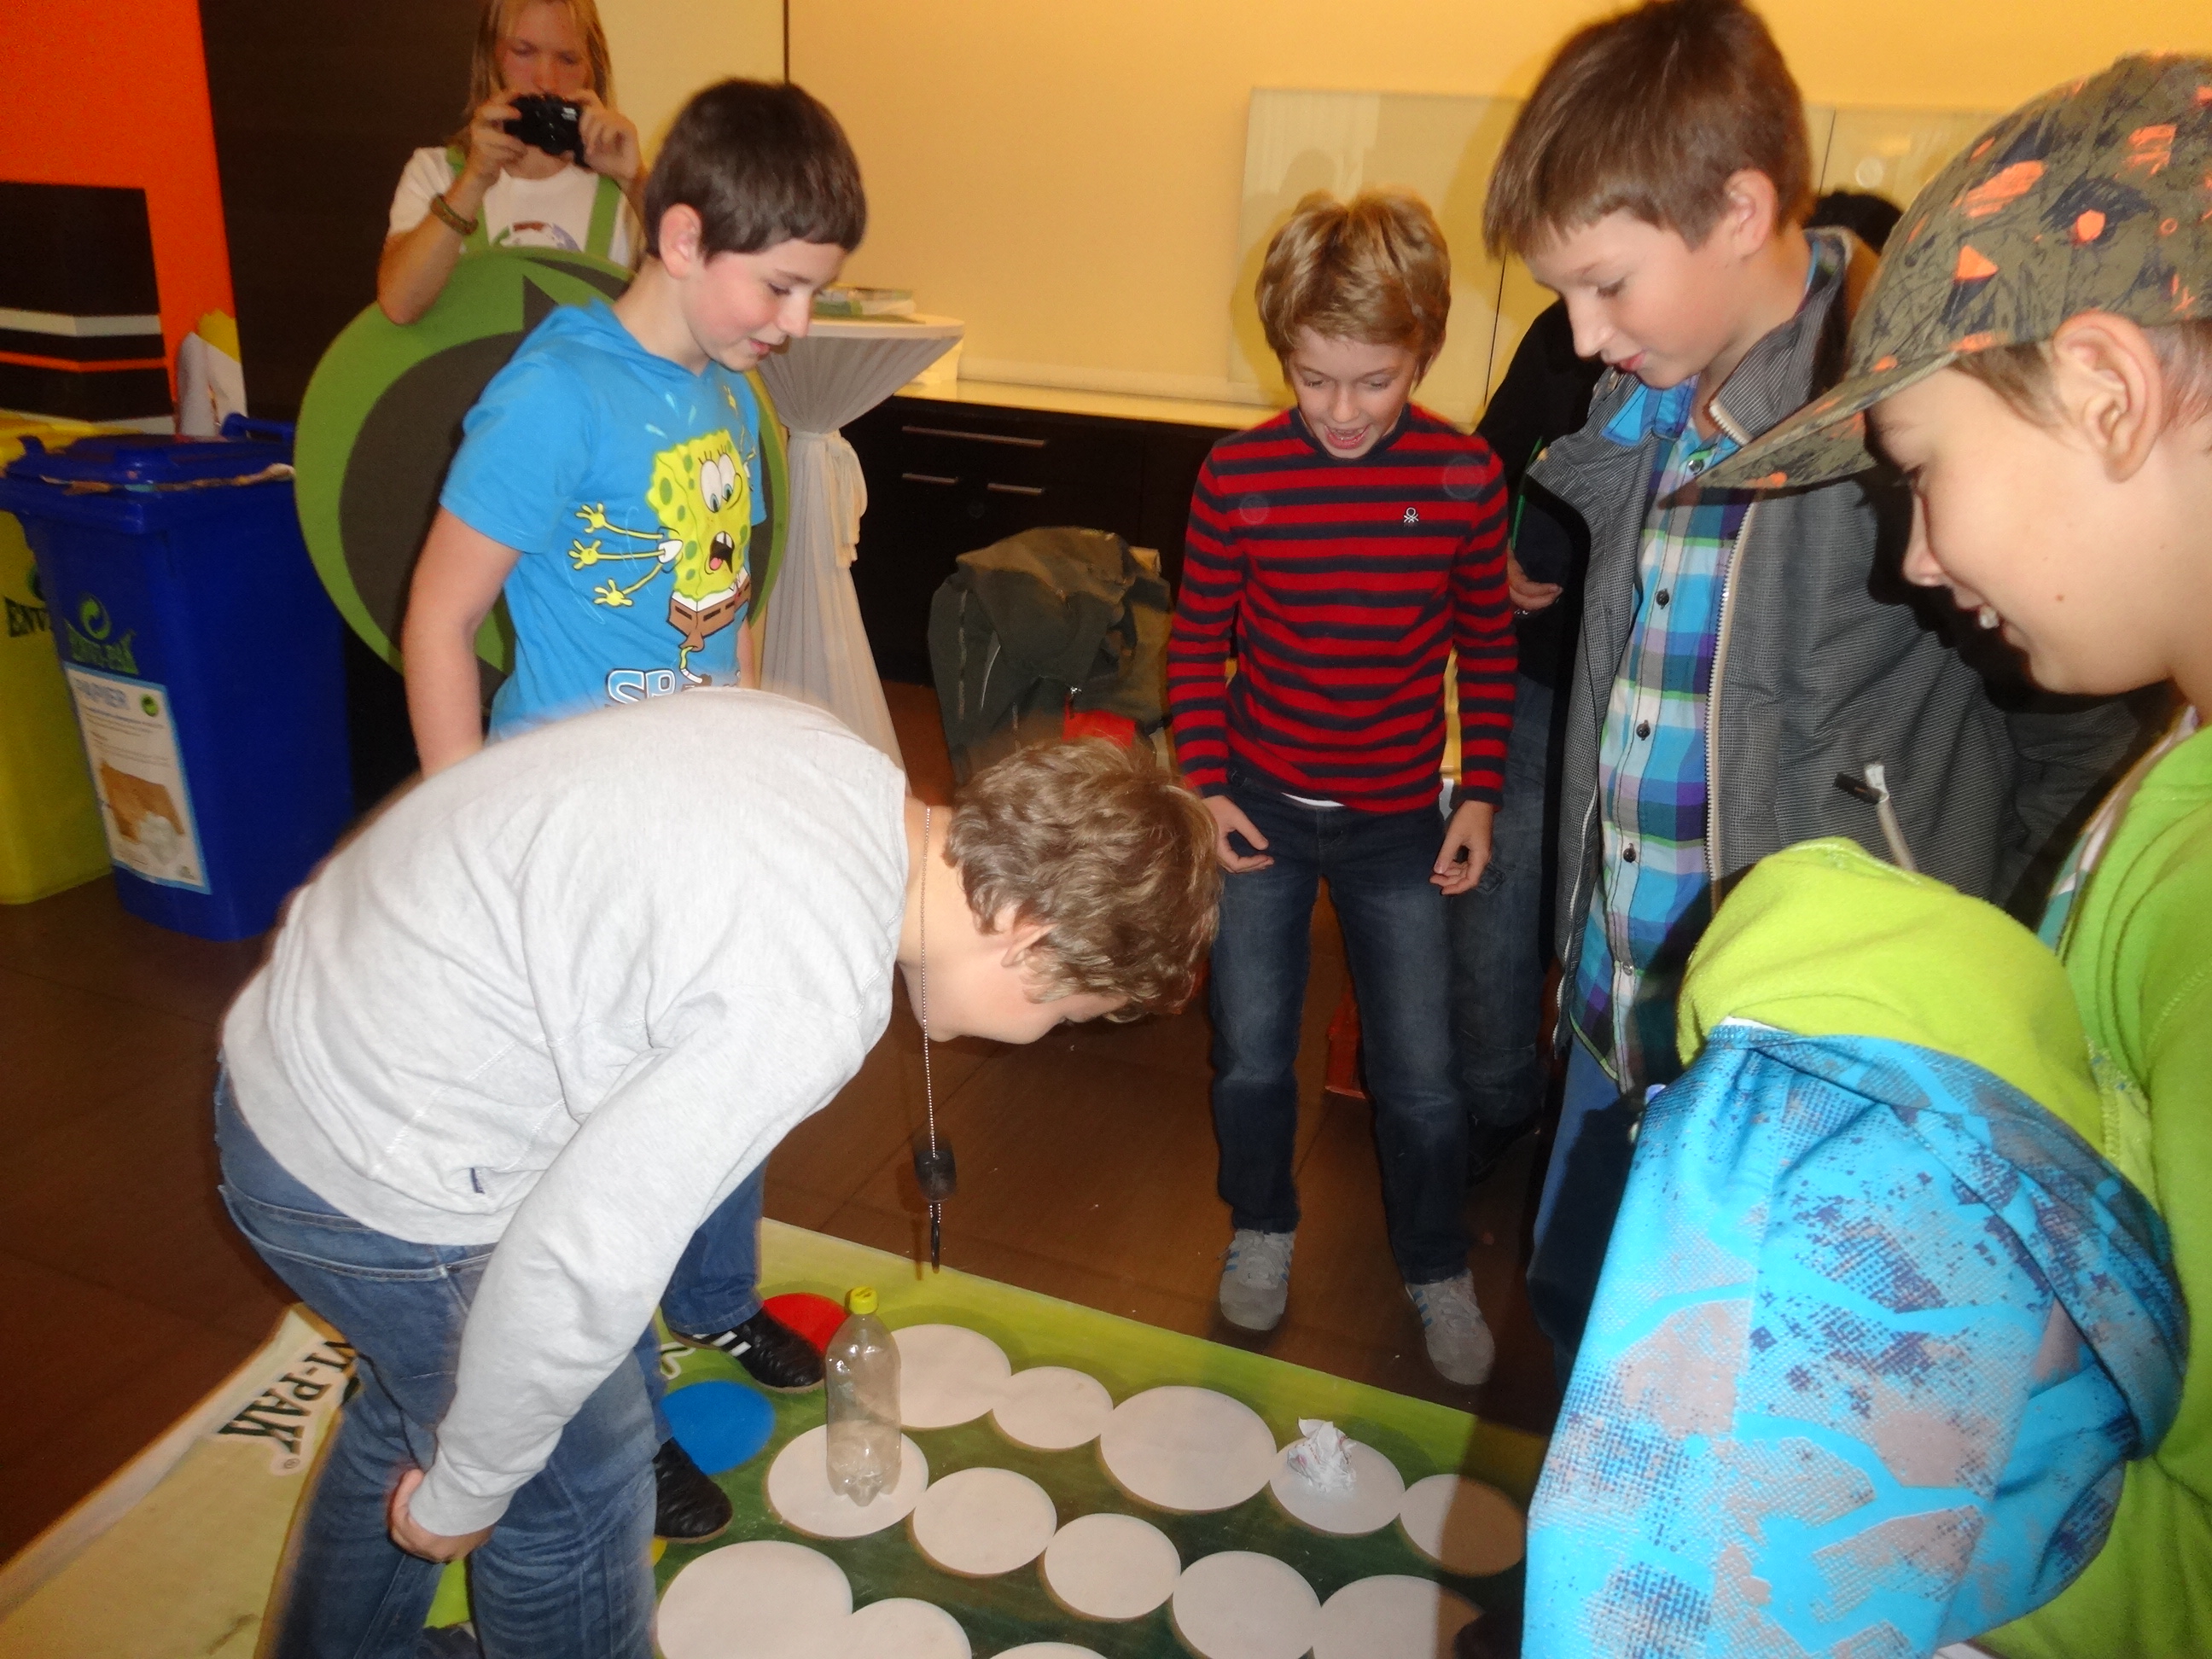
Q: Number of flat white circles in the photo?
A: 13